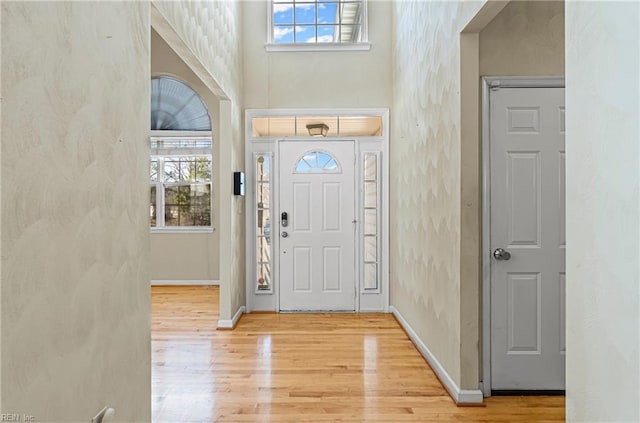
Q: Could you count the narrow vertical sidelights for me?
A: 2